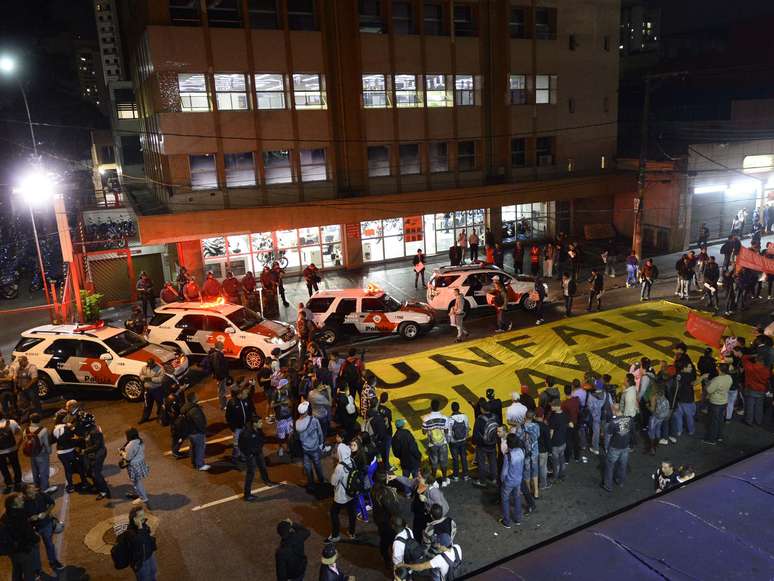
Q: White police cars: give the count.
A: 4